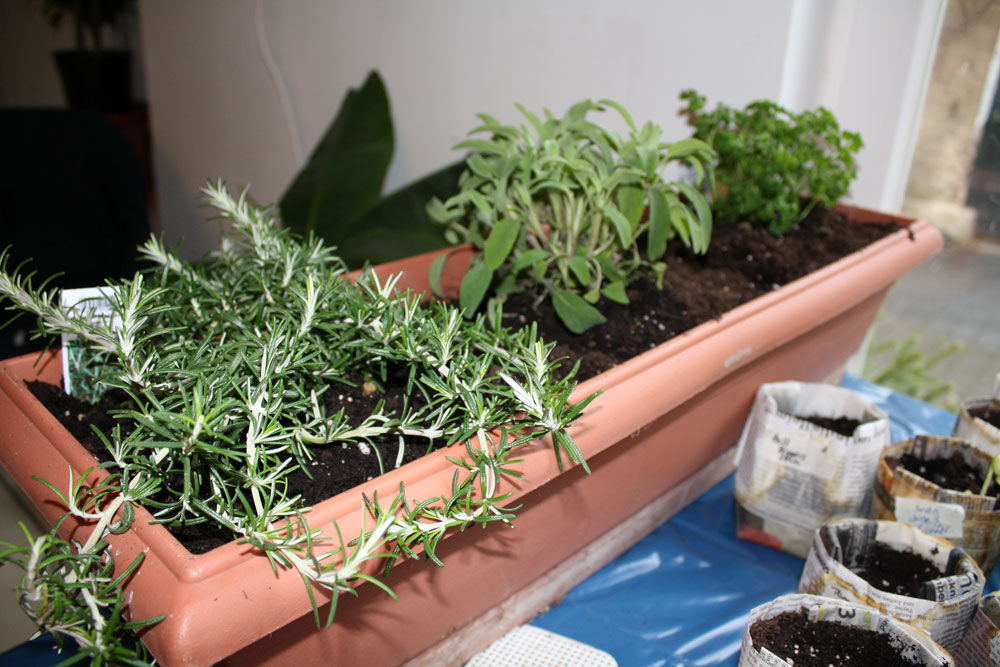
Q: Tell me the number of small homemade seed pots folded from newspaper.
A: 6